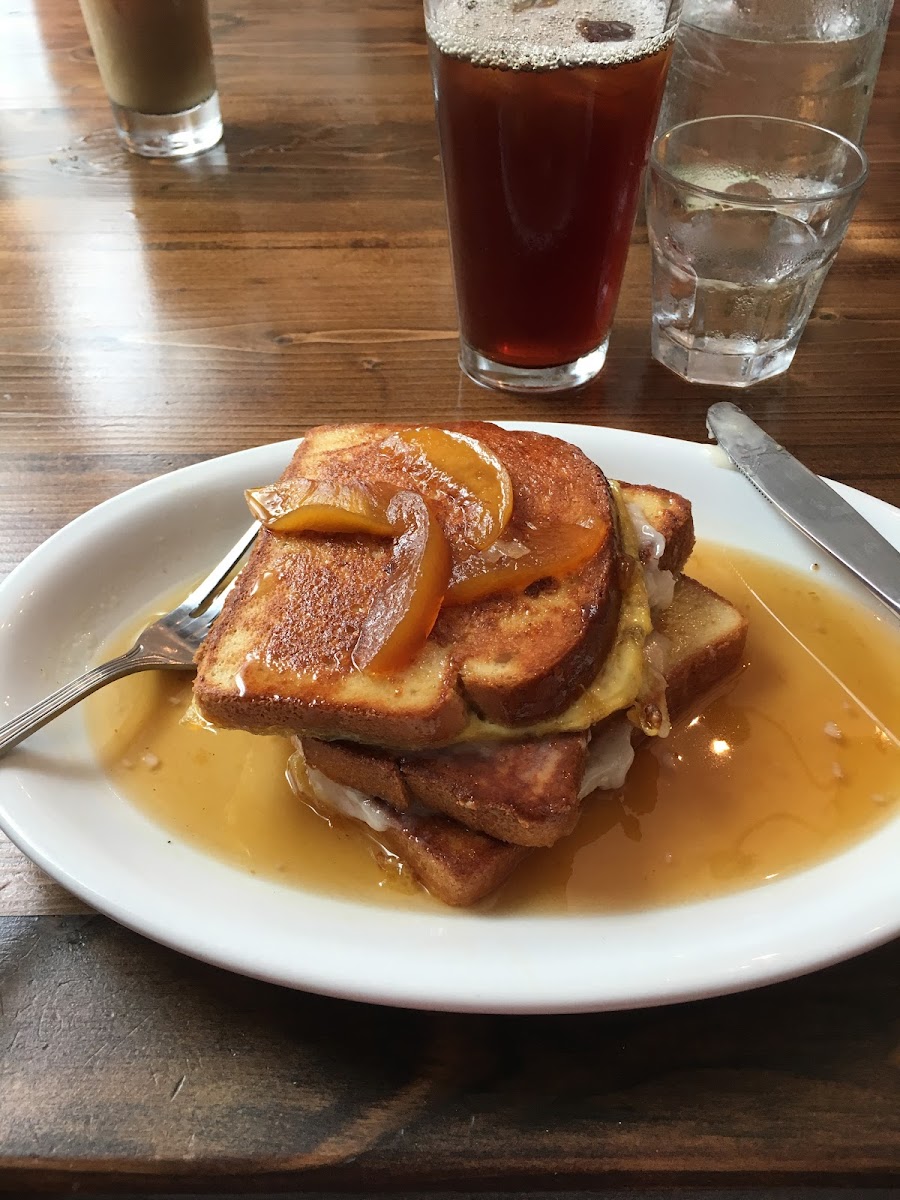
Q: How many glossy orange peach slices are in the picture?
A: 4